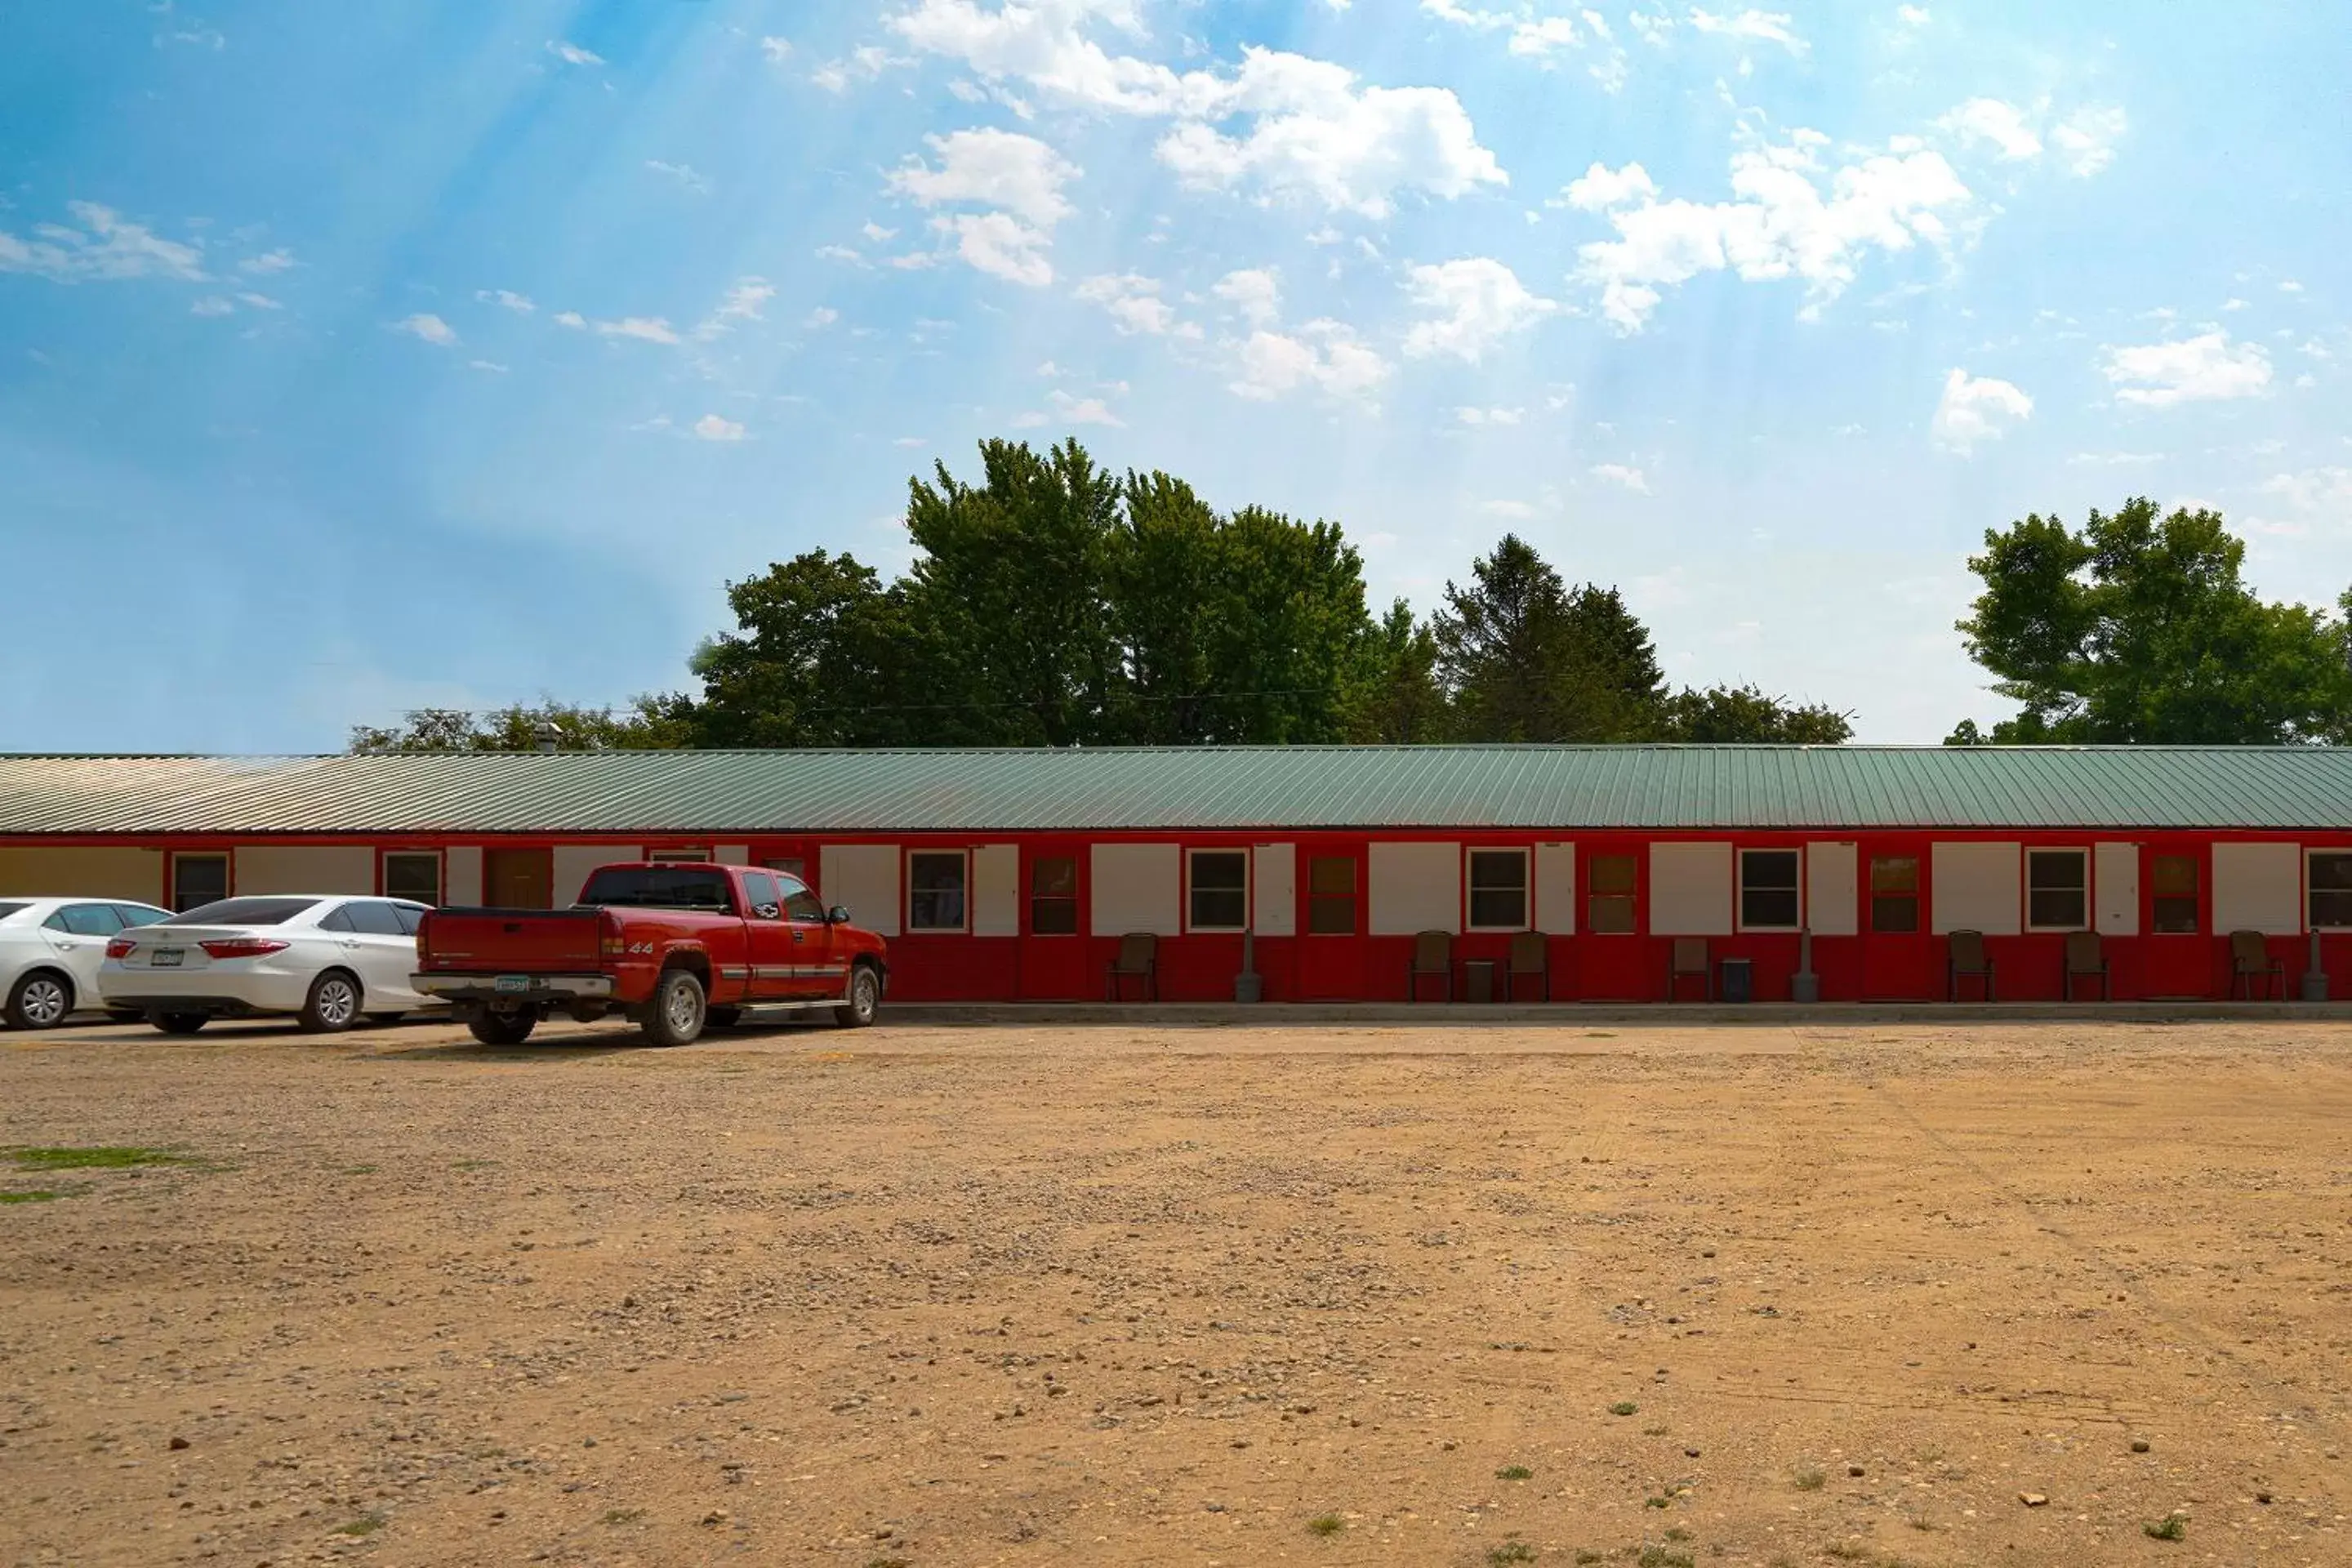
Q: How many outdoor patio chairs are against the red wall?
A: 7